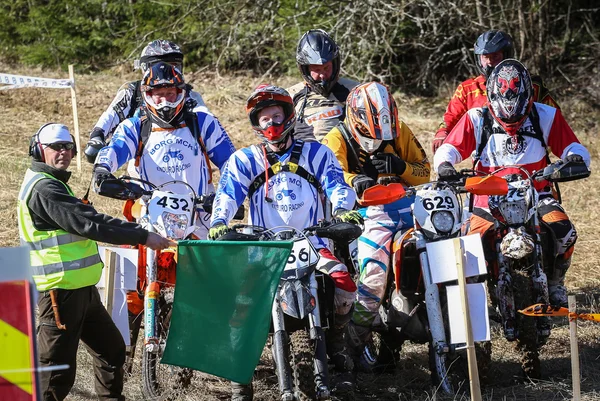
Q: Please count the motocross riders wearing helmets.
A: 7